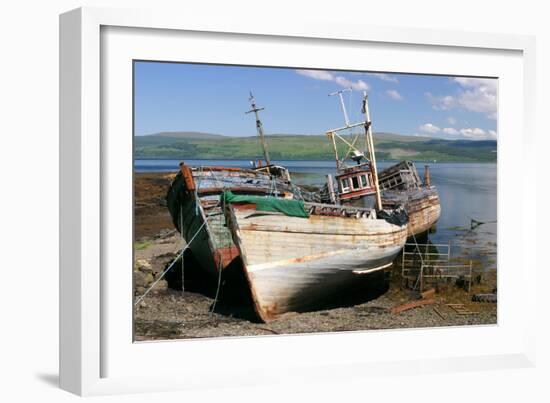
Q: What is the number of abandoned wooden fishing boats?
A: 3